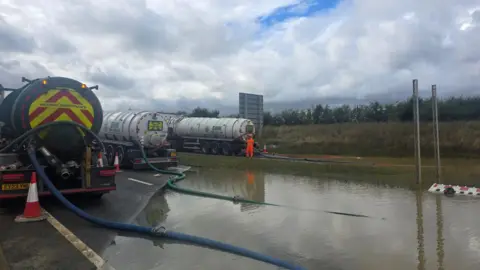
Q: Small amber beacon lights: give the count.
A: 2